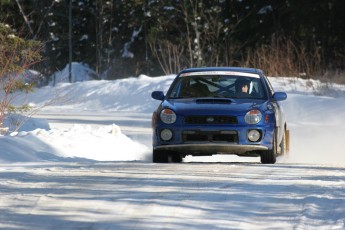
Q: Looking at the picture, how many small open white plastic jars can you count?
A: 0